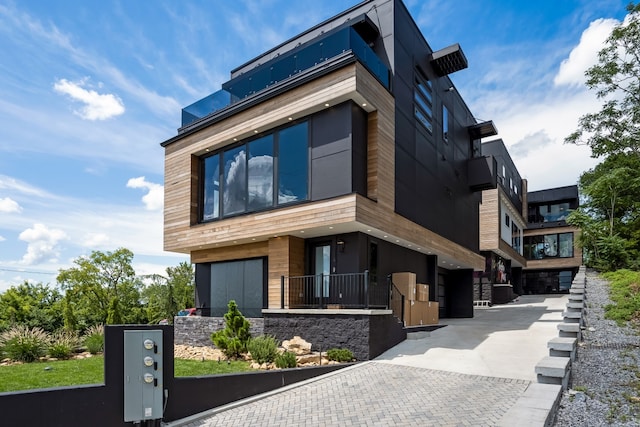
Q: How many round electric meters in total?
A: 3